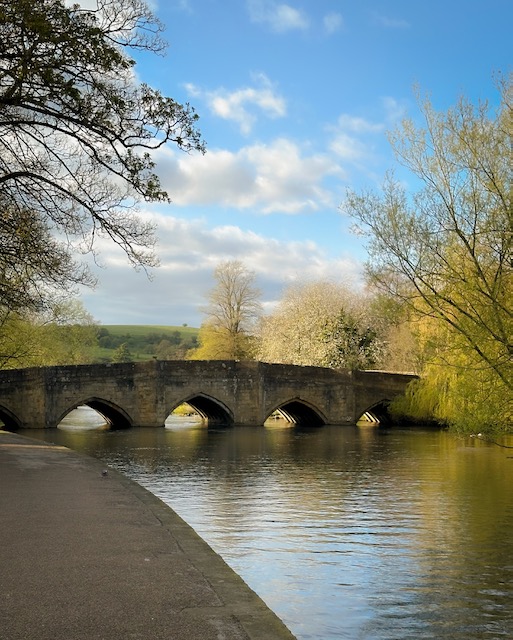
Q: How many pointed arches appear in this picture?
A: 5